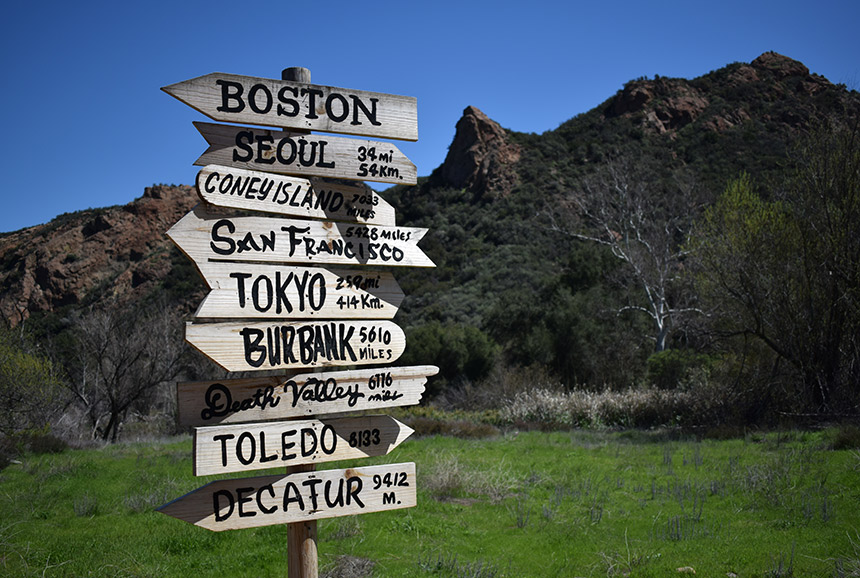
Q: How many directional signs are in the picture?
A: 9